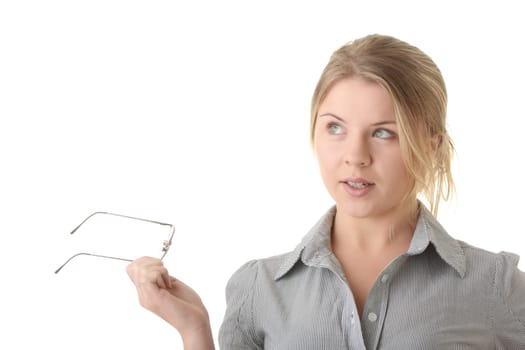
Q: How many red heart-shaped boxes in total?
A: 0